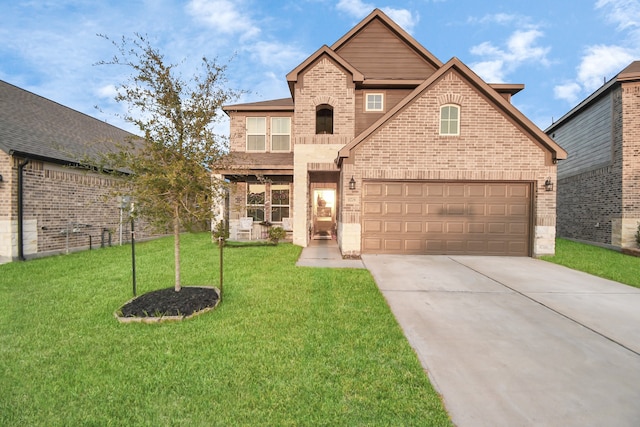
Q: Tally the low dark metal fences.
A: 0